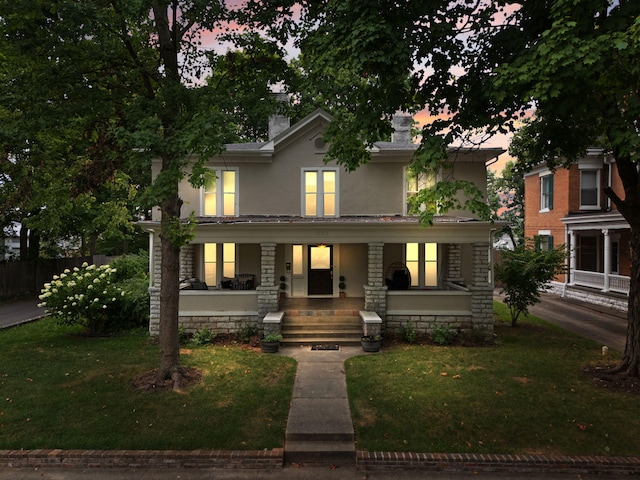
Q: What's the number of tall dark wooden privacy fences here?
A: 1